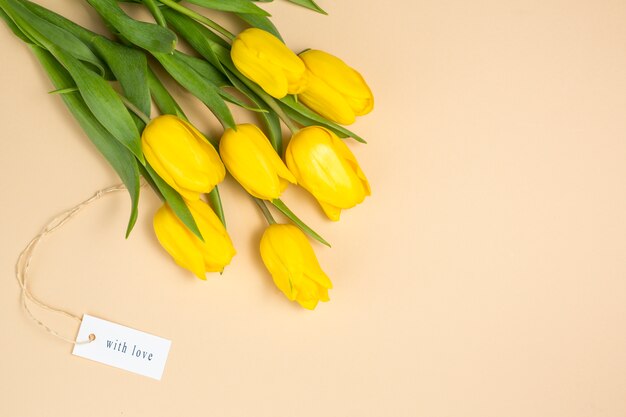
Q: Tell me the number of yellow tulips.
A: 7